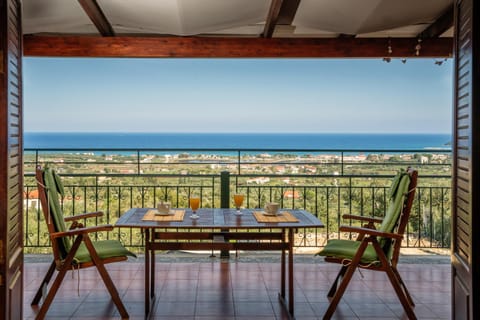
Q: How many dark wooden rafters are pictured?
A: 3